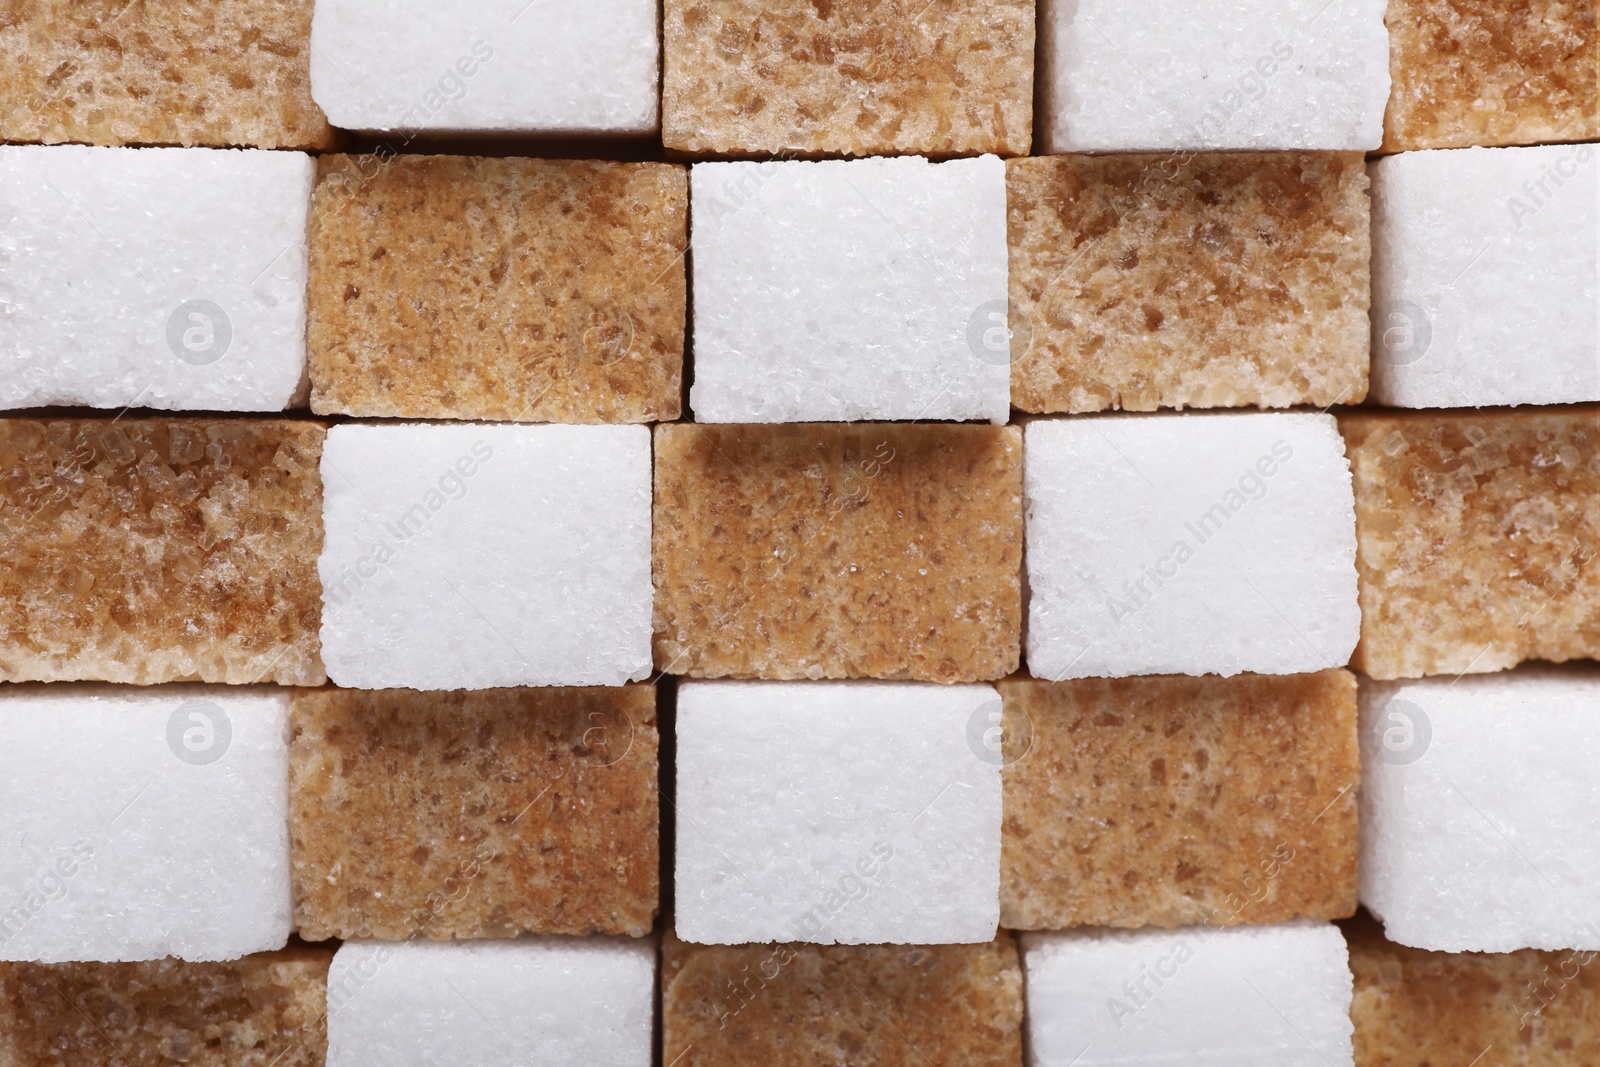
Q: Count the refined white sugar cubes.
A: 12